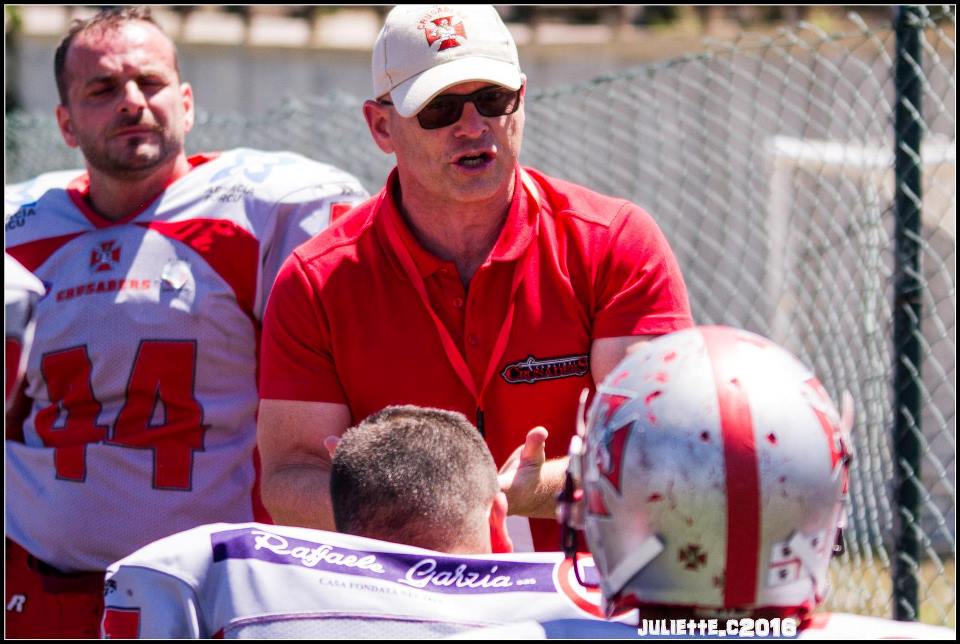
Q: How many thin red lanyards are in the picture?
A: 1